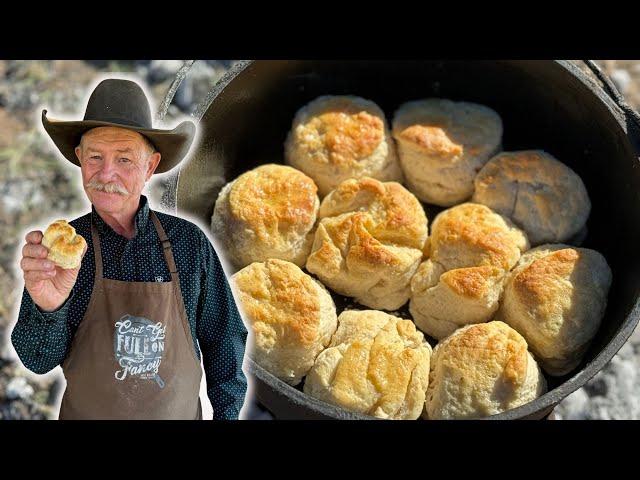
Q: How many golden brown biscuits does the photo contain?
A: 11